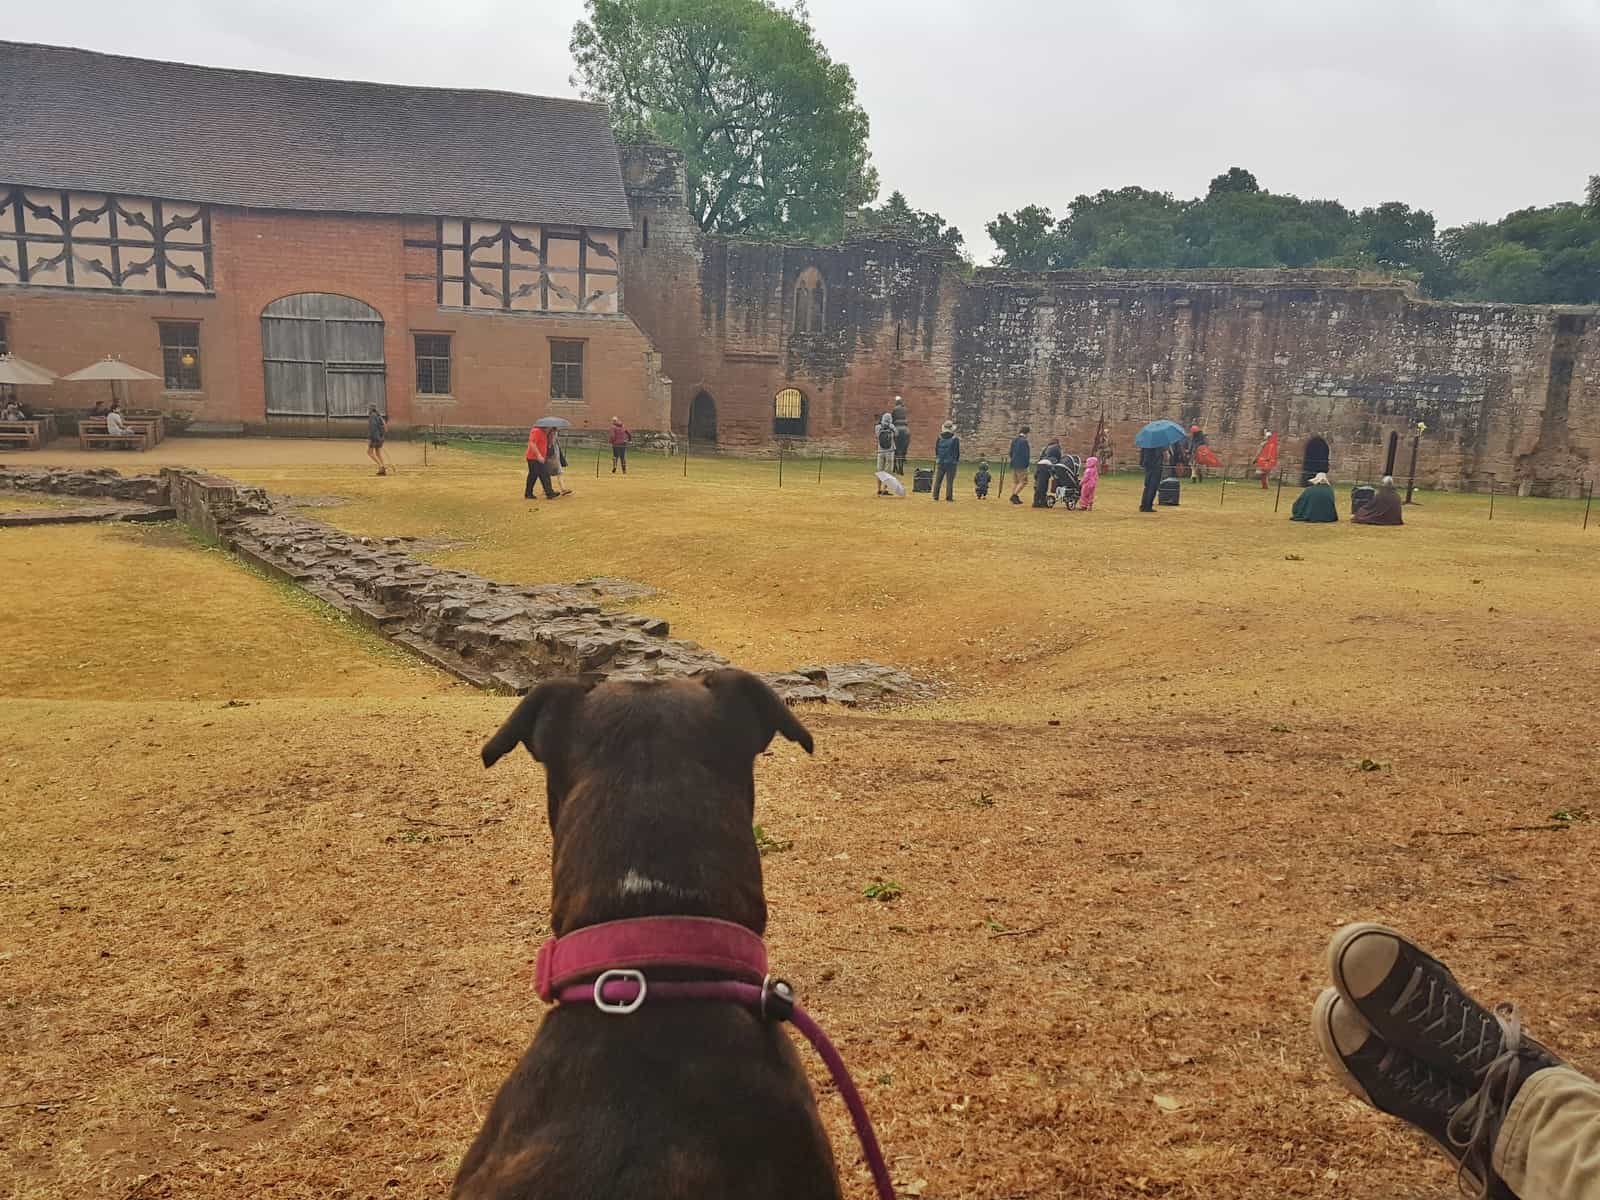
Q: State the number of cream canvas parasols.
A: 2